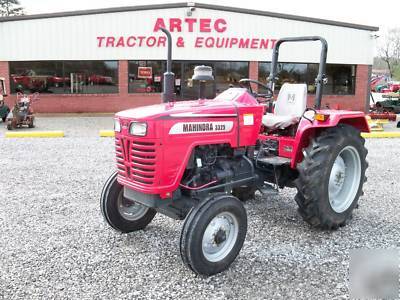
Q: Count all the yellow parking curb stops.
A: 3